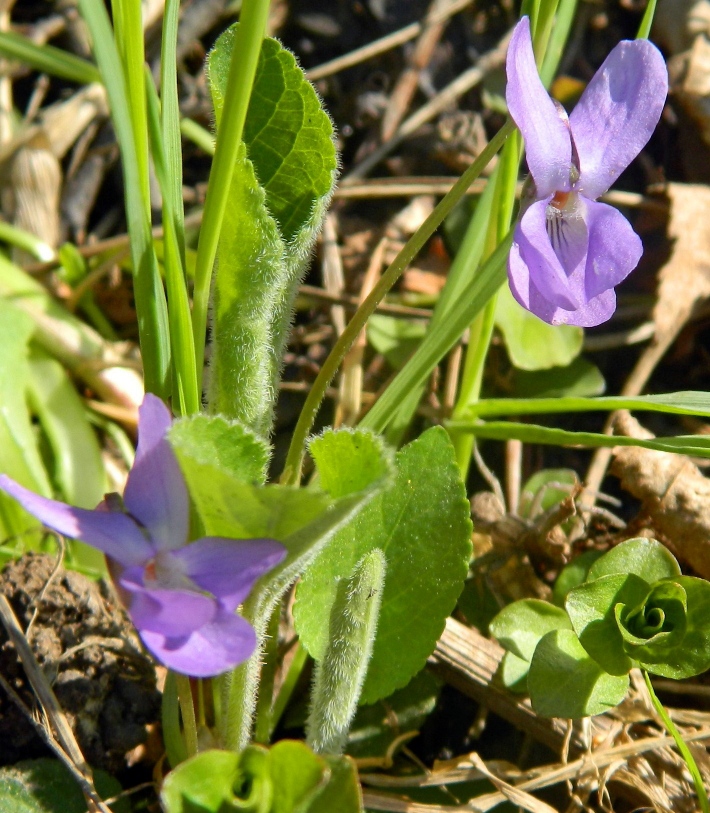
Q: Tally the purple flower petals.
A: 10